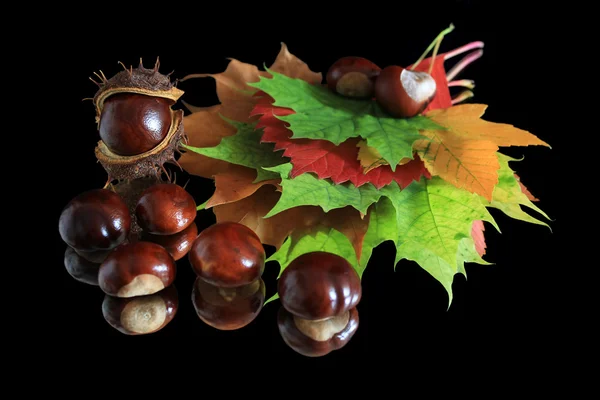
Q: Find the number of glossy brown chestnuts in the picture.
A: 8